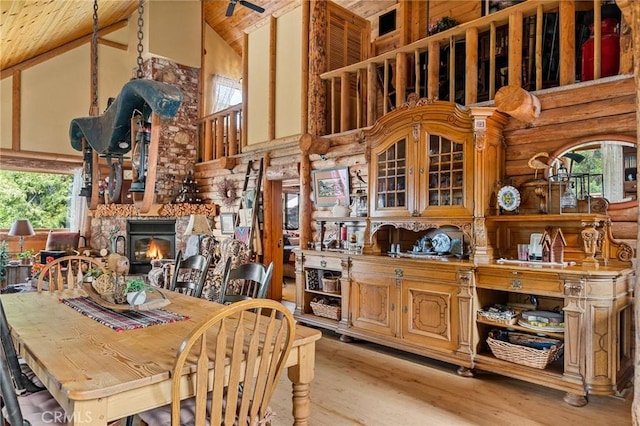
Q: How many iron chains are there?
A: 2